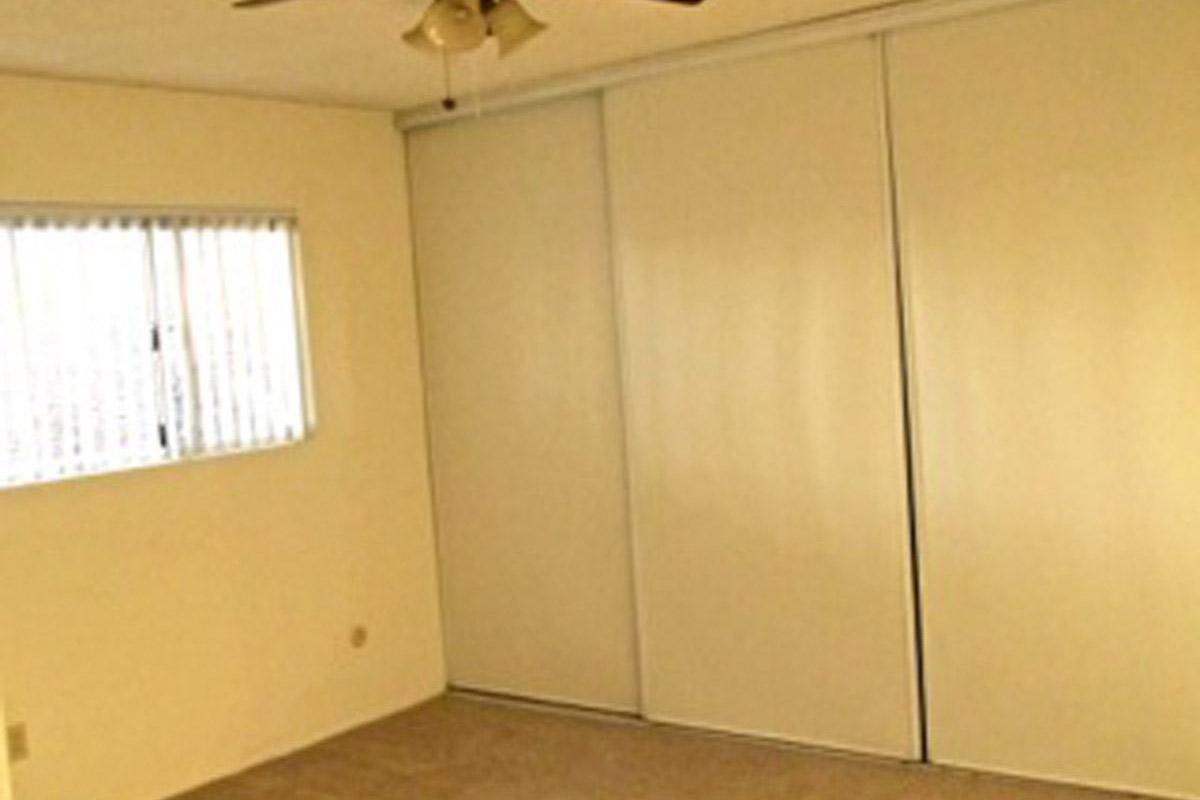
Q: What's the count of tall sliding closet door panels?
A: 3